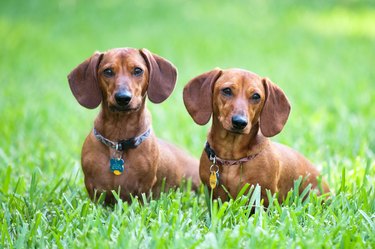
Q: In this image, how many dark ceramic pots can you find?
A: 0